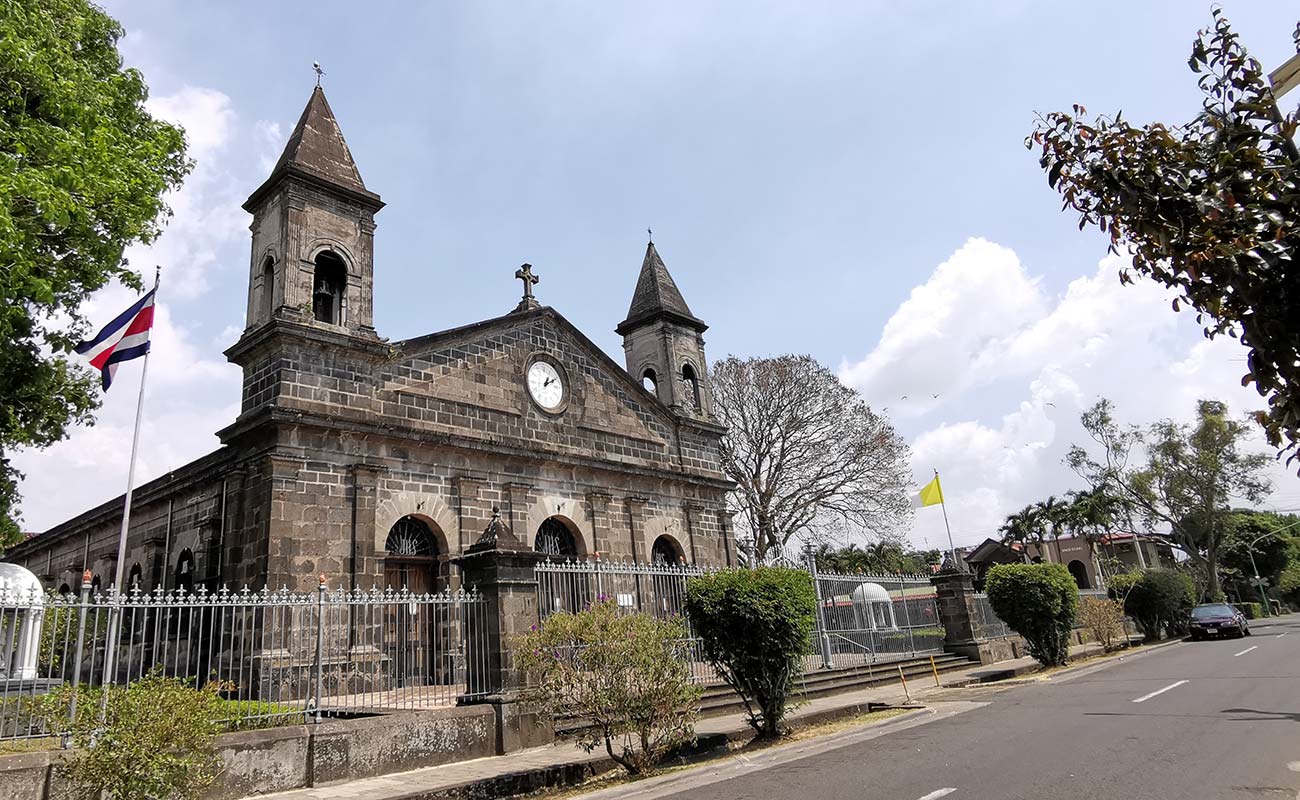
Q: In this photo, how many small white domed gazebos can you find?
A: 2